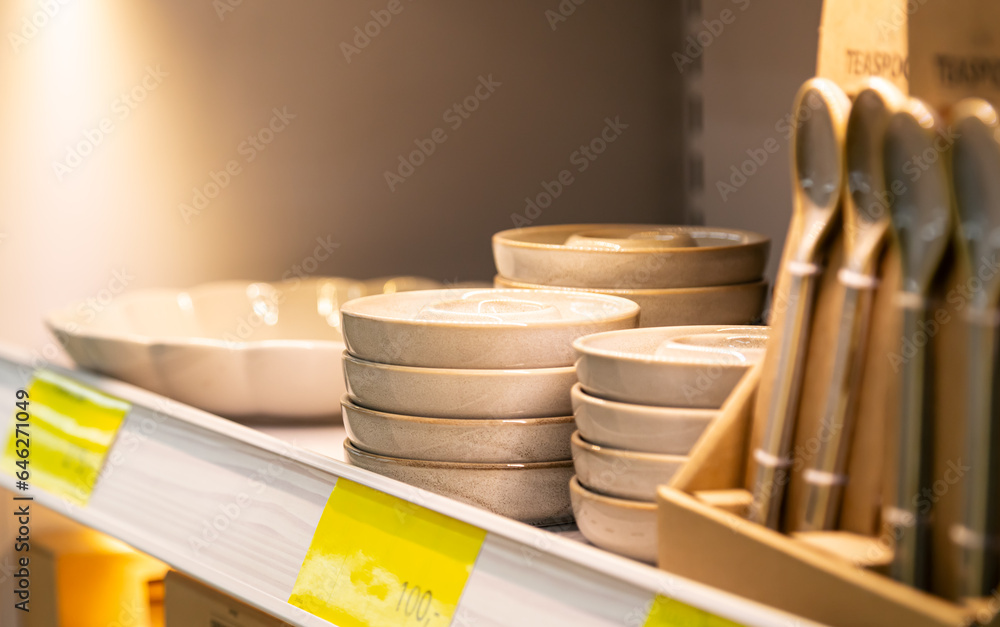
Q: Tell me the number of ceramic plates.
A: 11